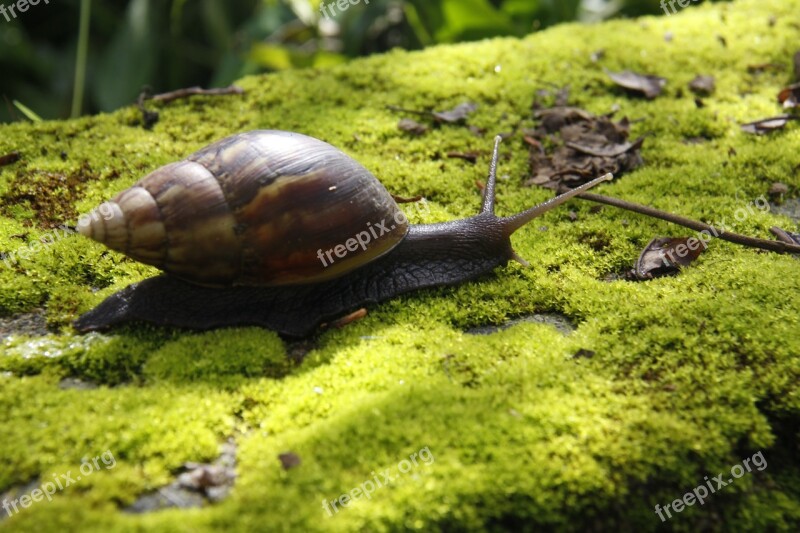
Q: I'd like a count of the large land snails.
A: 1